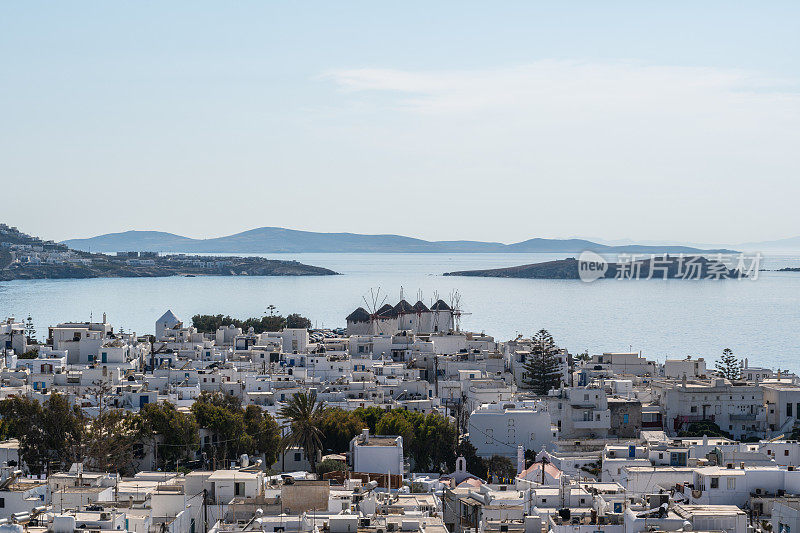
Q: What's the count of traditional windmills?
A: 5